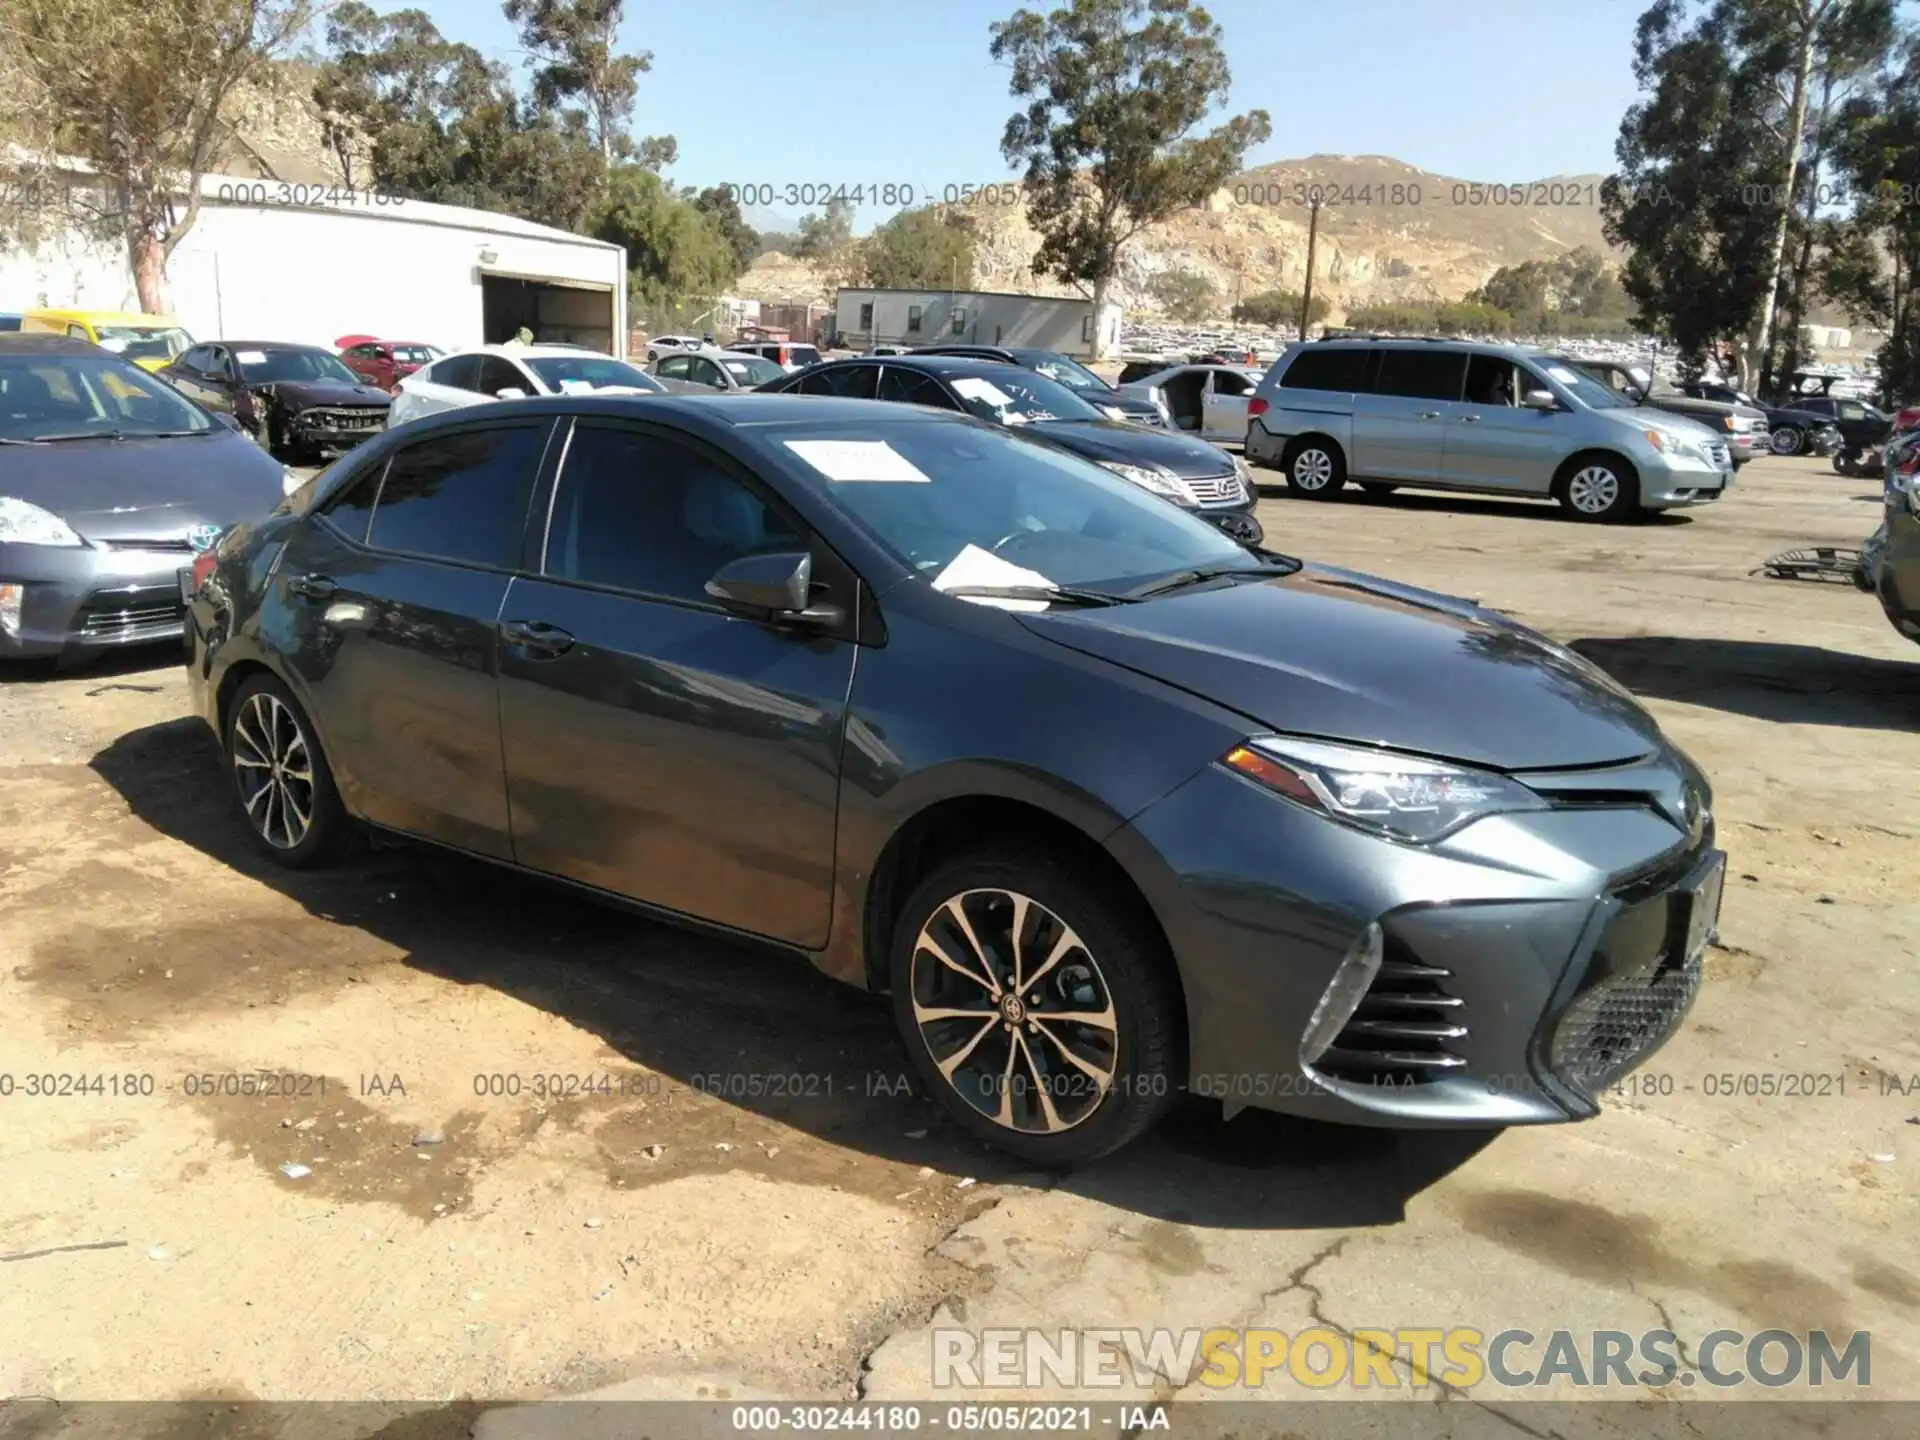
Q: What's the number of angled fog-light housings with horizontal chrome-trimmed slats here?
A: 1